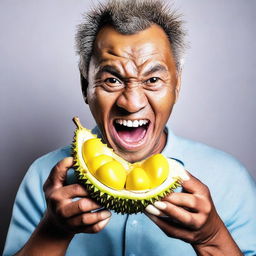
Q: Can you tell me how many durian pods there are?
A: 5